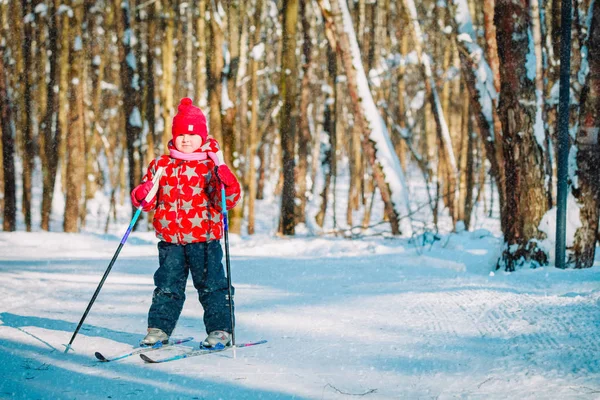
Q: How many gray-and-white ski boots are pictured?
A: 2